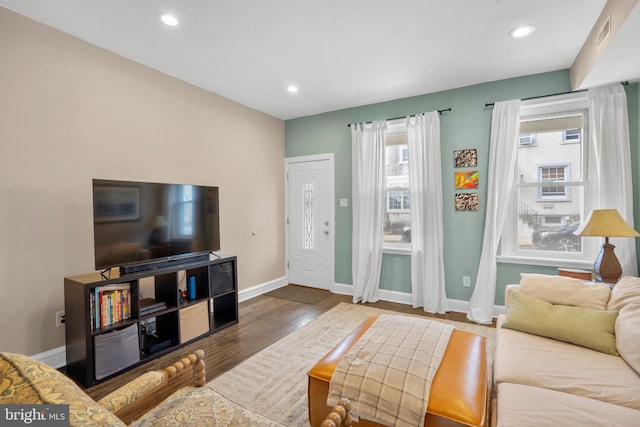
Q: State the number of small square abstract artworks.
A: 3